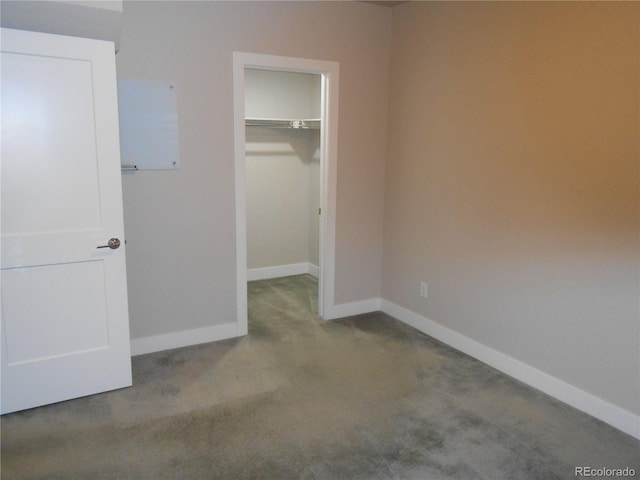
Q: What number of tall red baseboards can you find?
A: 0